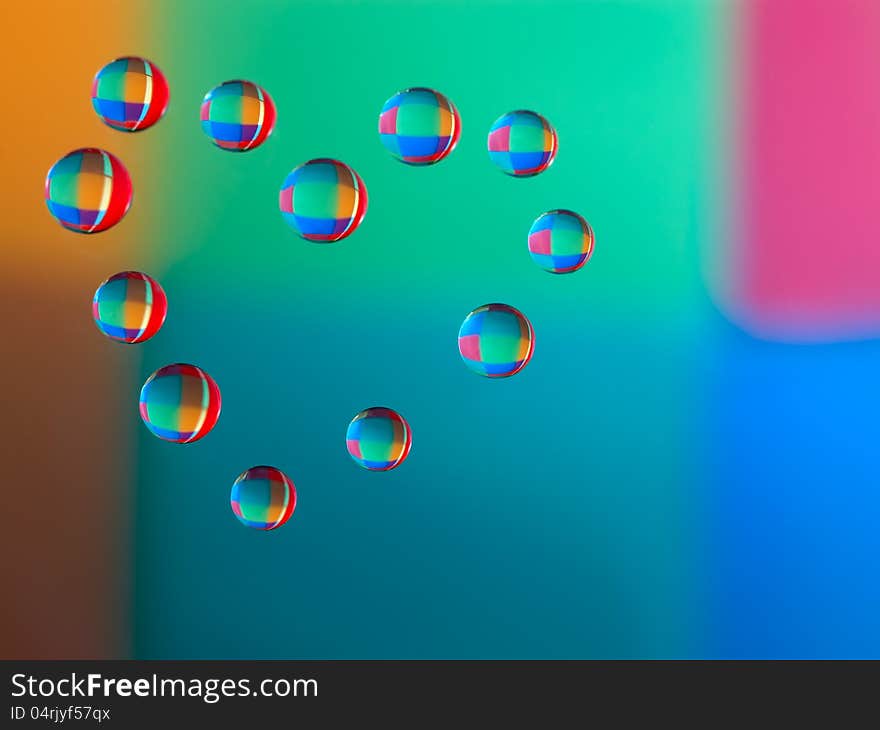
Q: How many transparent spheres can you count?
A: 12